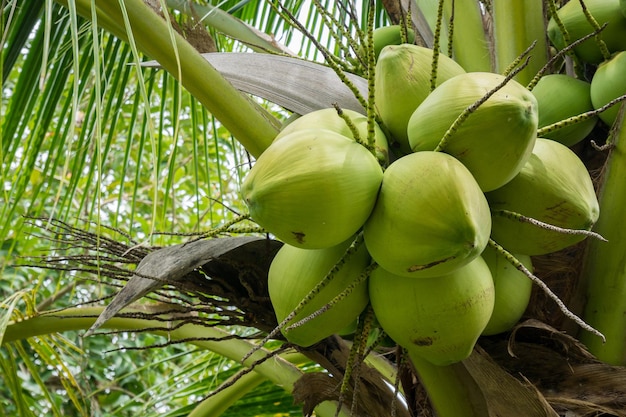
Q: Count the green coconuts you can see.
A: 13